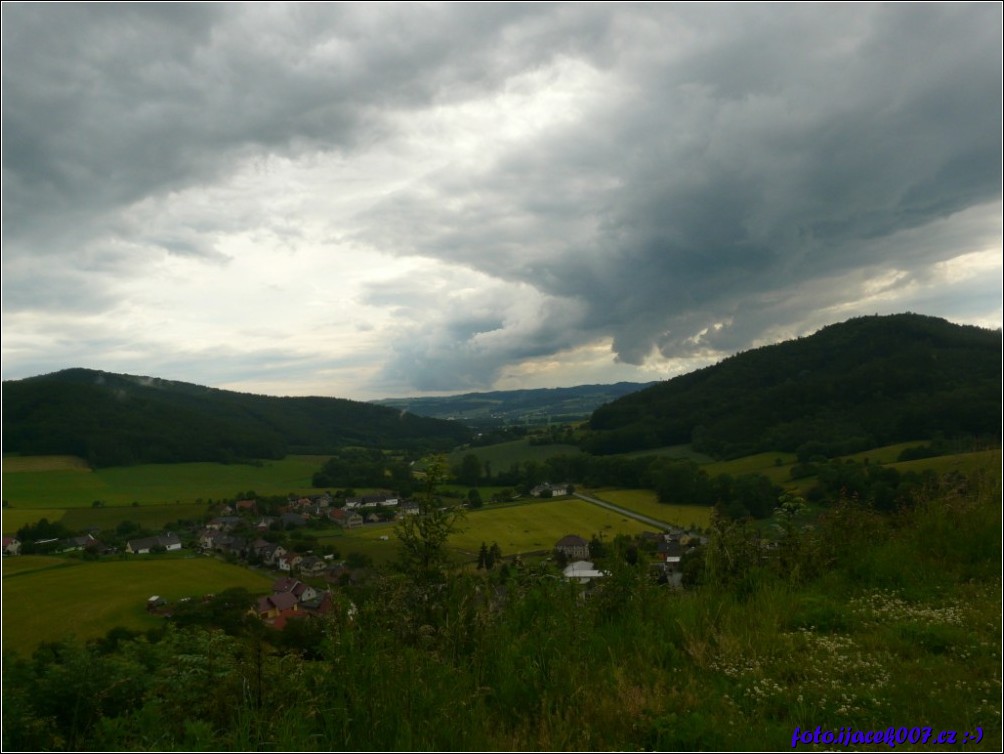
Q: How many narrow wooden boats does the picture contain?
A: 0